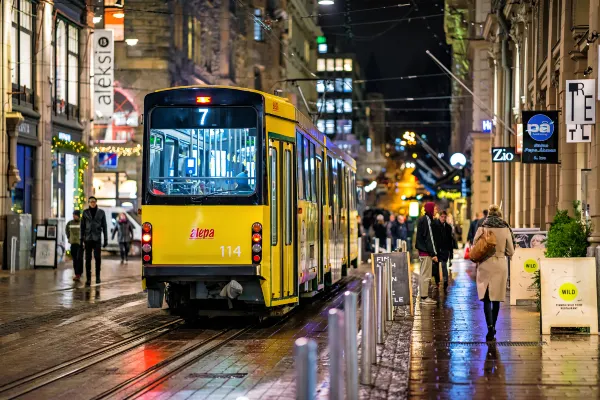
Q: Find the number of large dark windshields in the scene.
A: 1